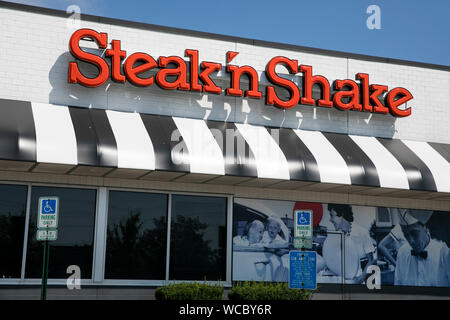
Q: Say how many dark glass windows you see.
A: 4